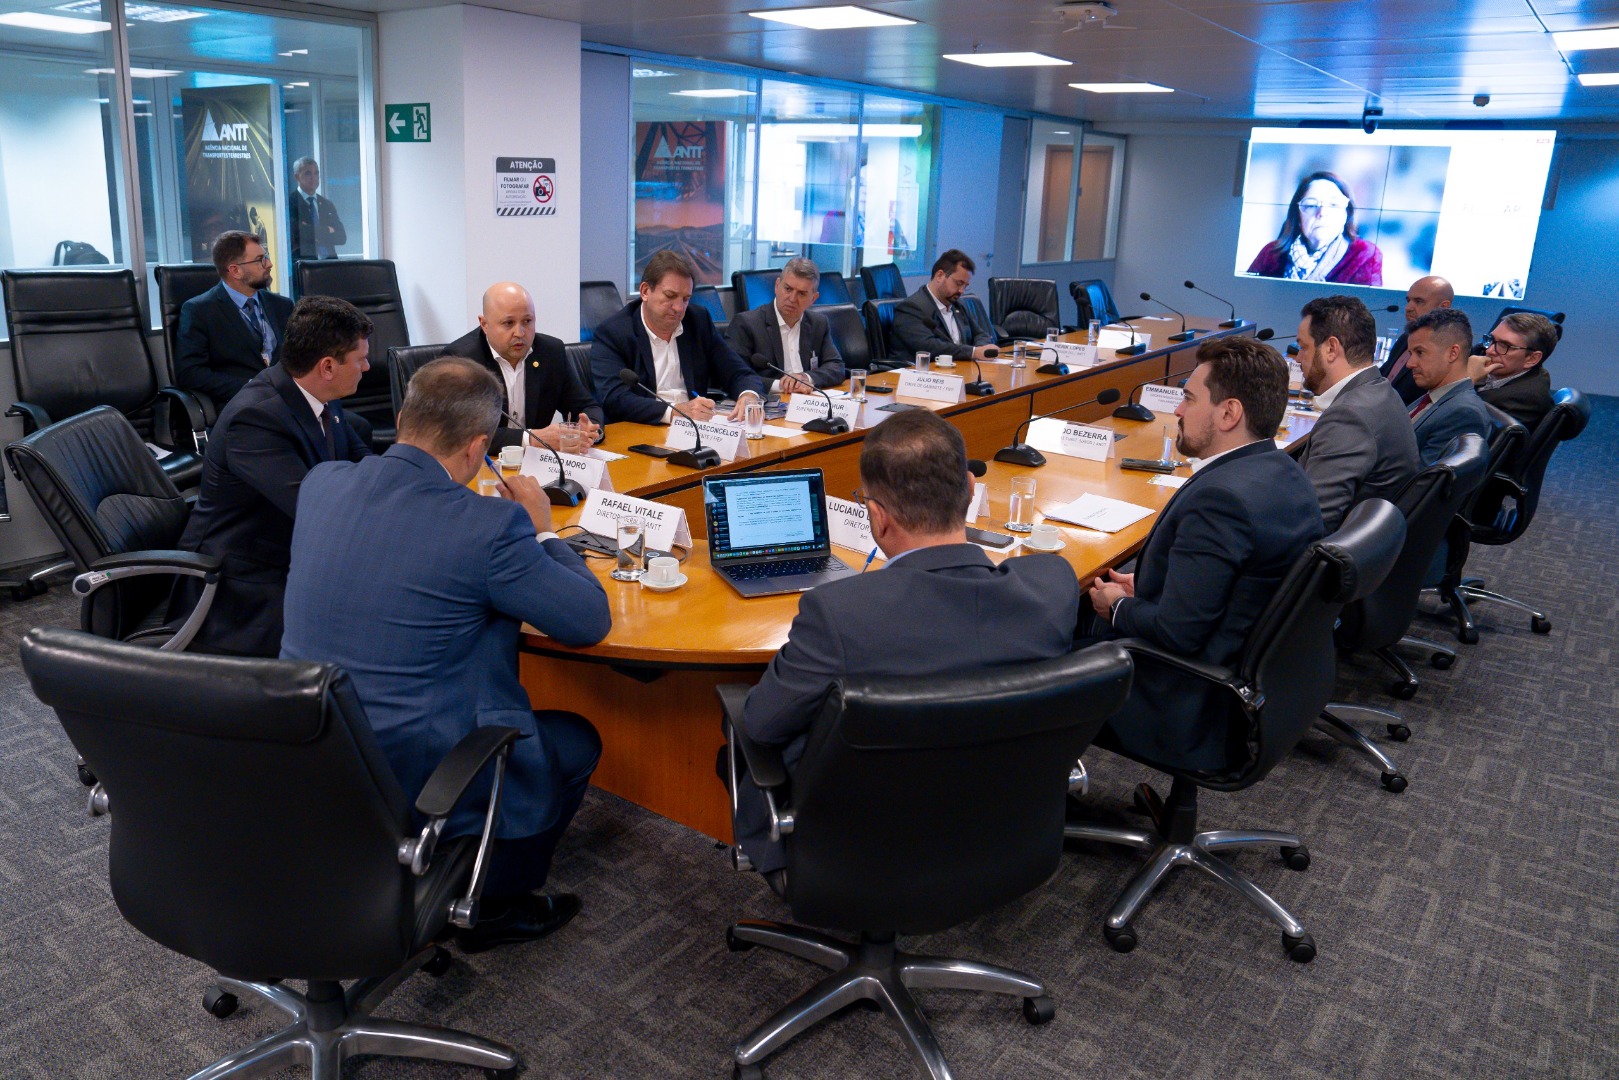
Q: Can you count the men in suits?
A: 14